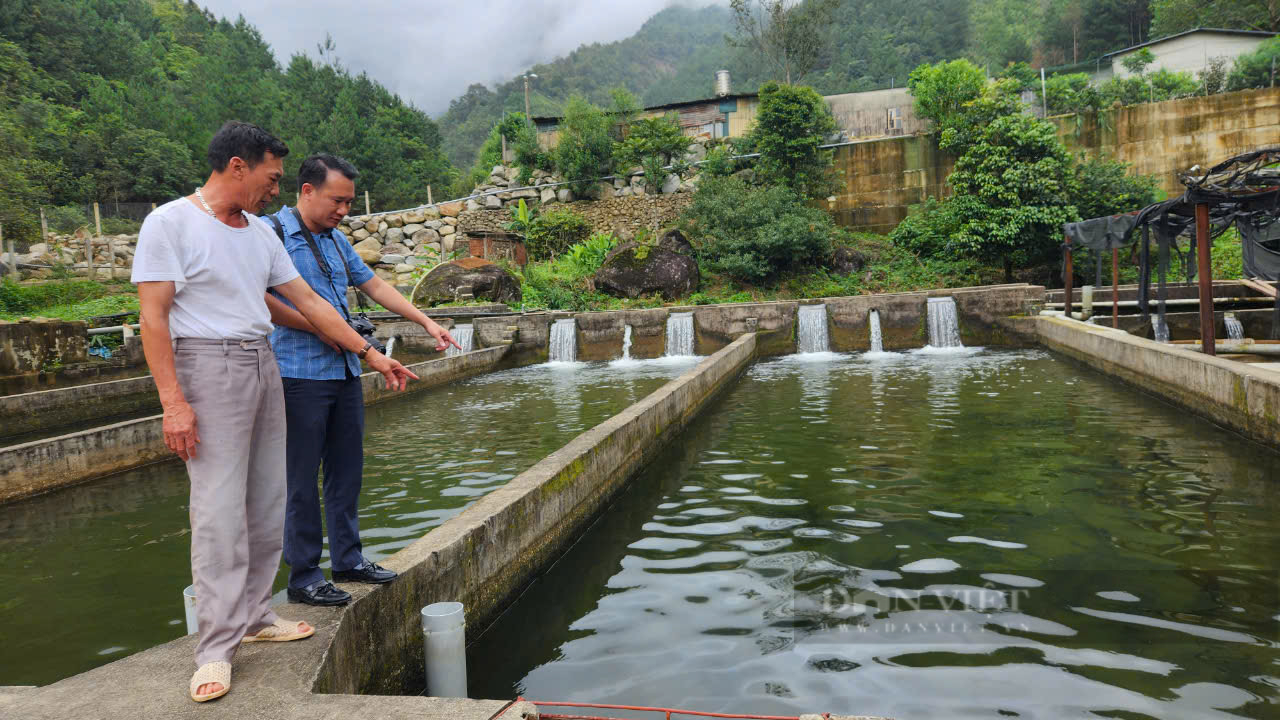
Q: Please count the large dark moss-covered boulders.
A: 2